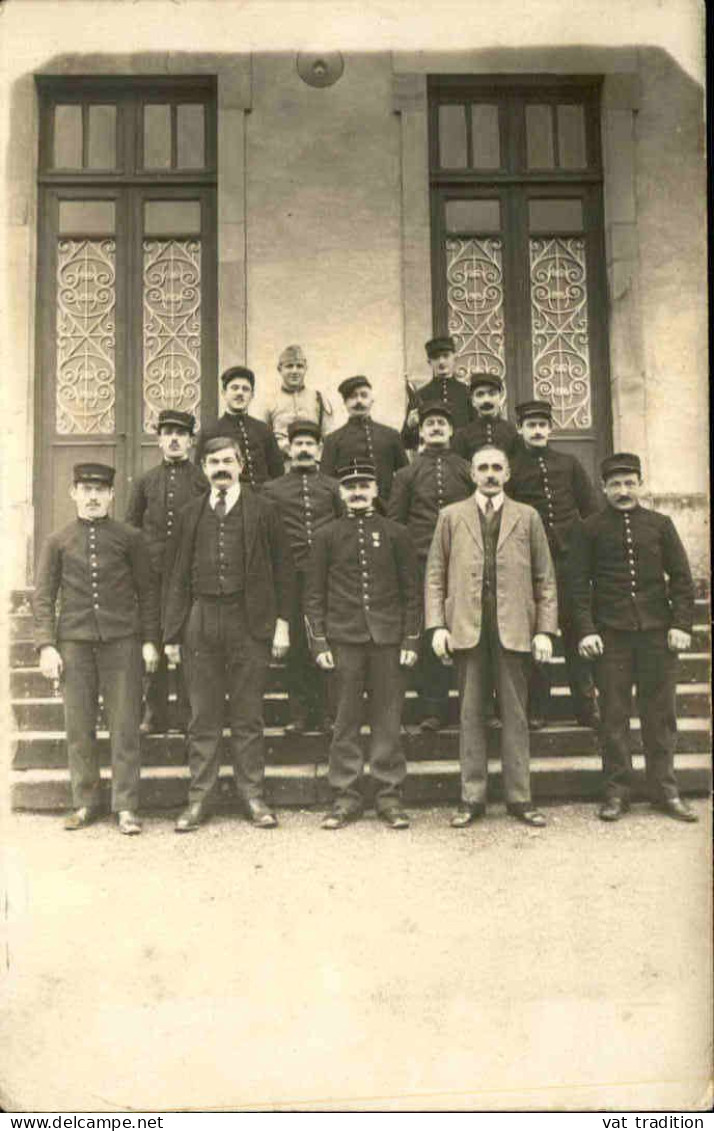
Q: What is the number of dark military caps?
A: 11